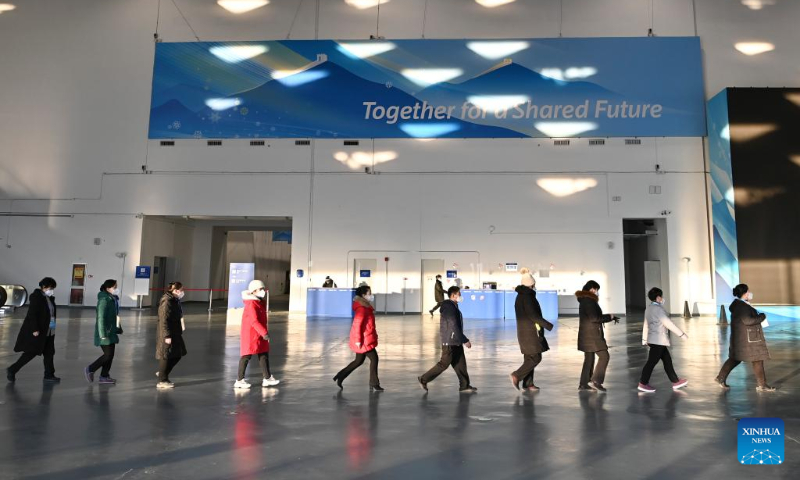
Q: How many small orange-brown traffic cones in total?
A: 2